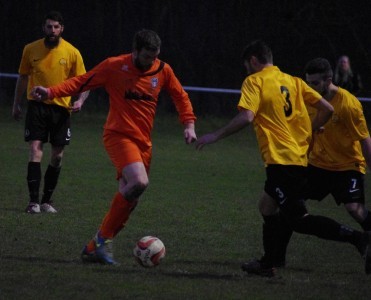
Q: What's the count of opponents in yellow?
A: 3